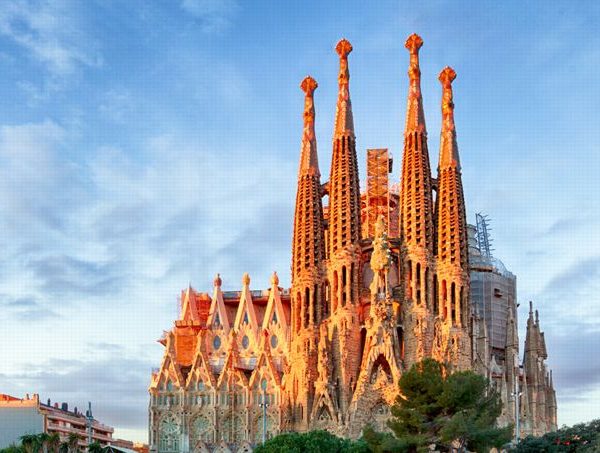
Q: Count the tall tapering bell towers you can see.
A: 4